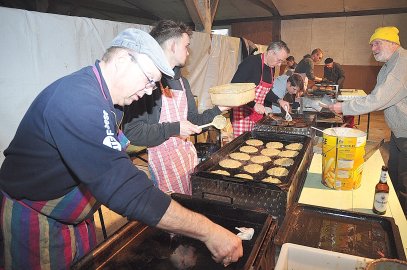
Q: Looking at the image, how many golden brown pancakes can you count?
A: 15